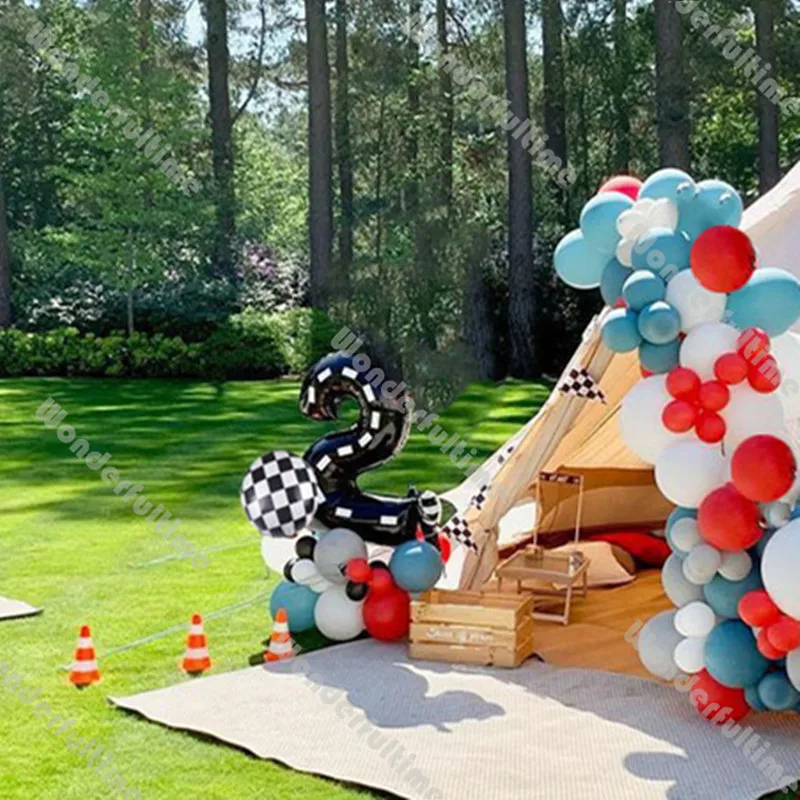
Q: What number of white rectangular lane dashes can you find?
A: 10